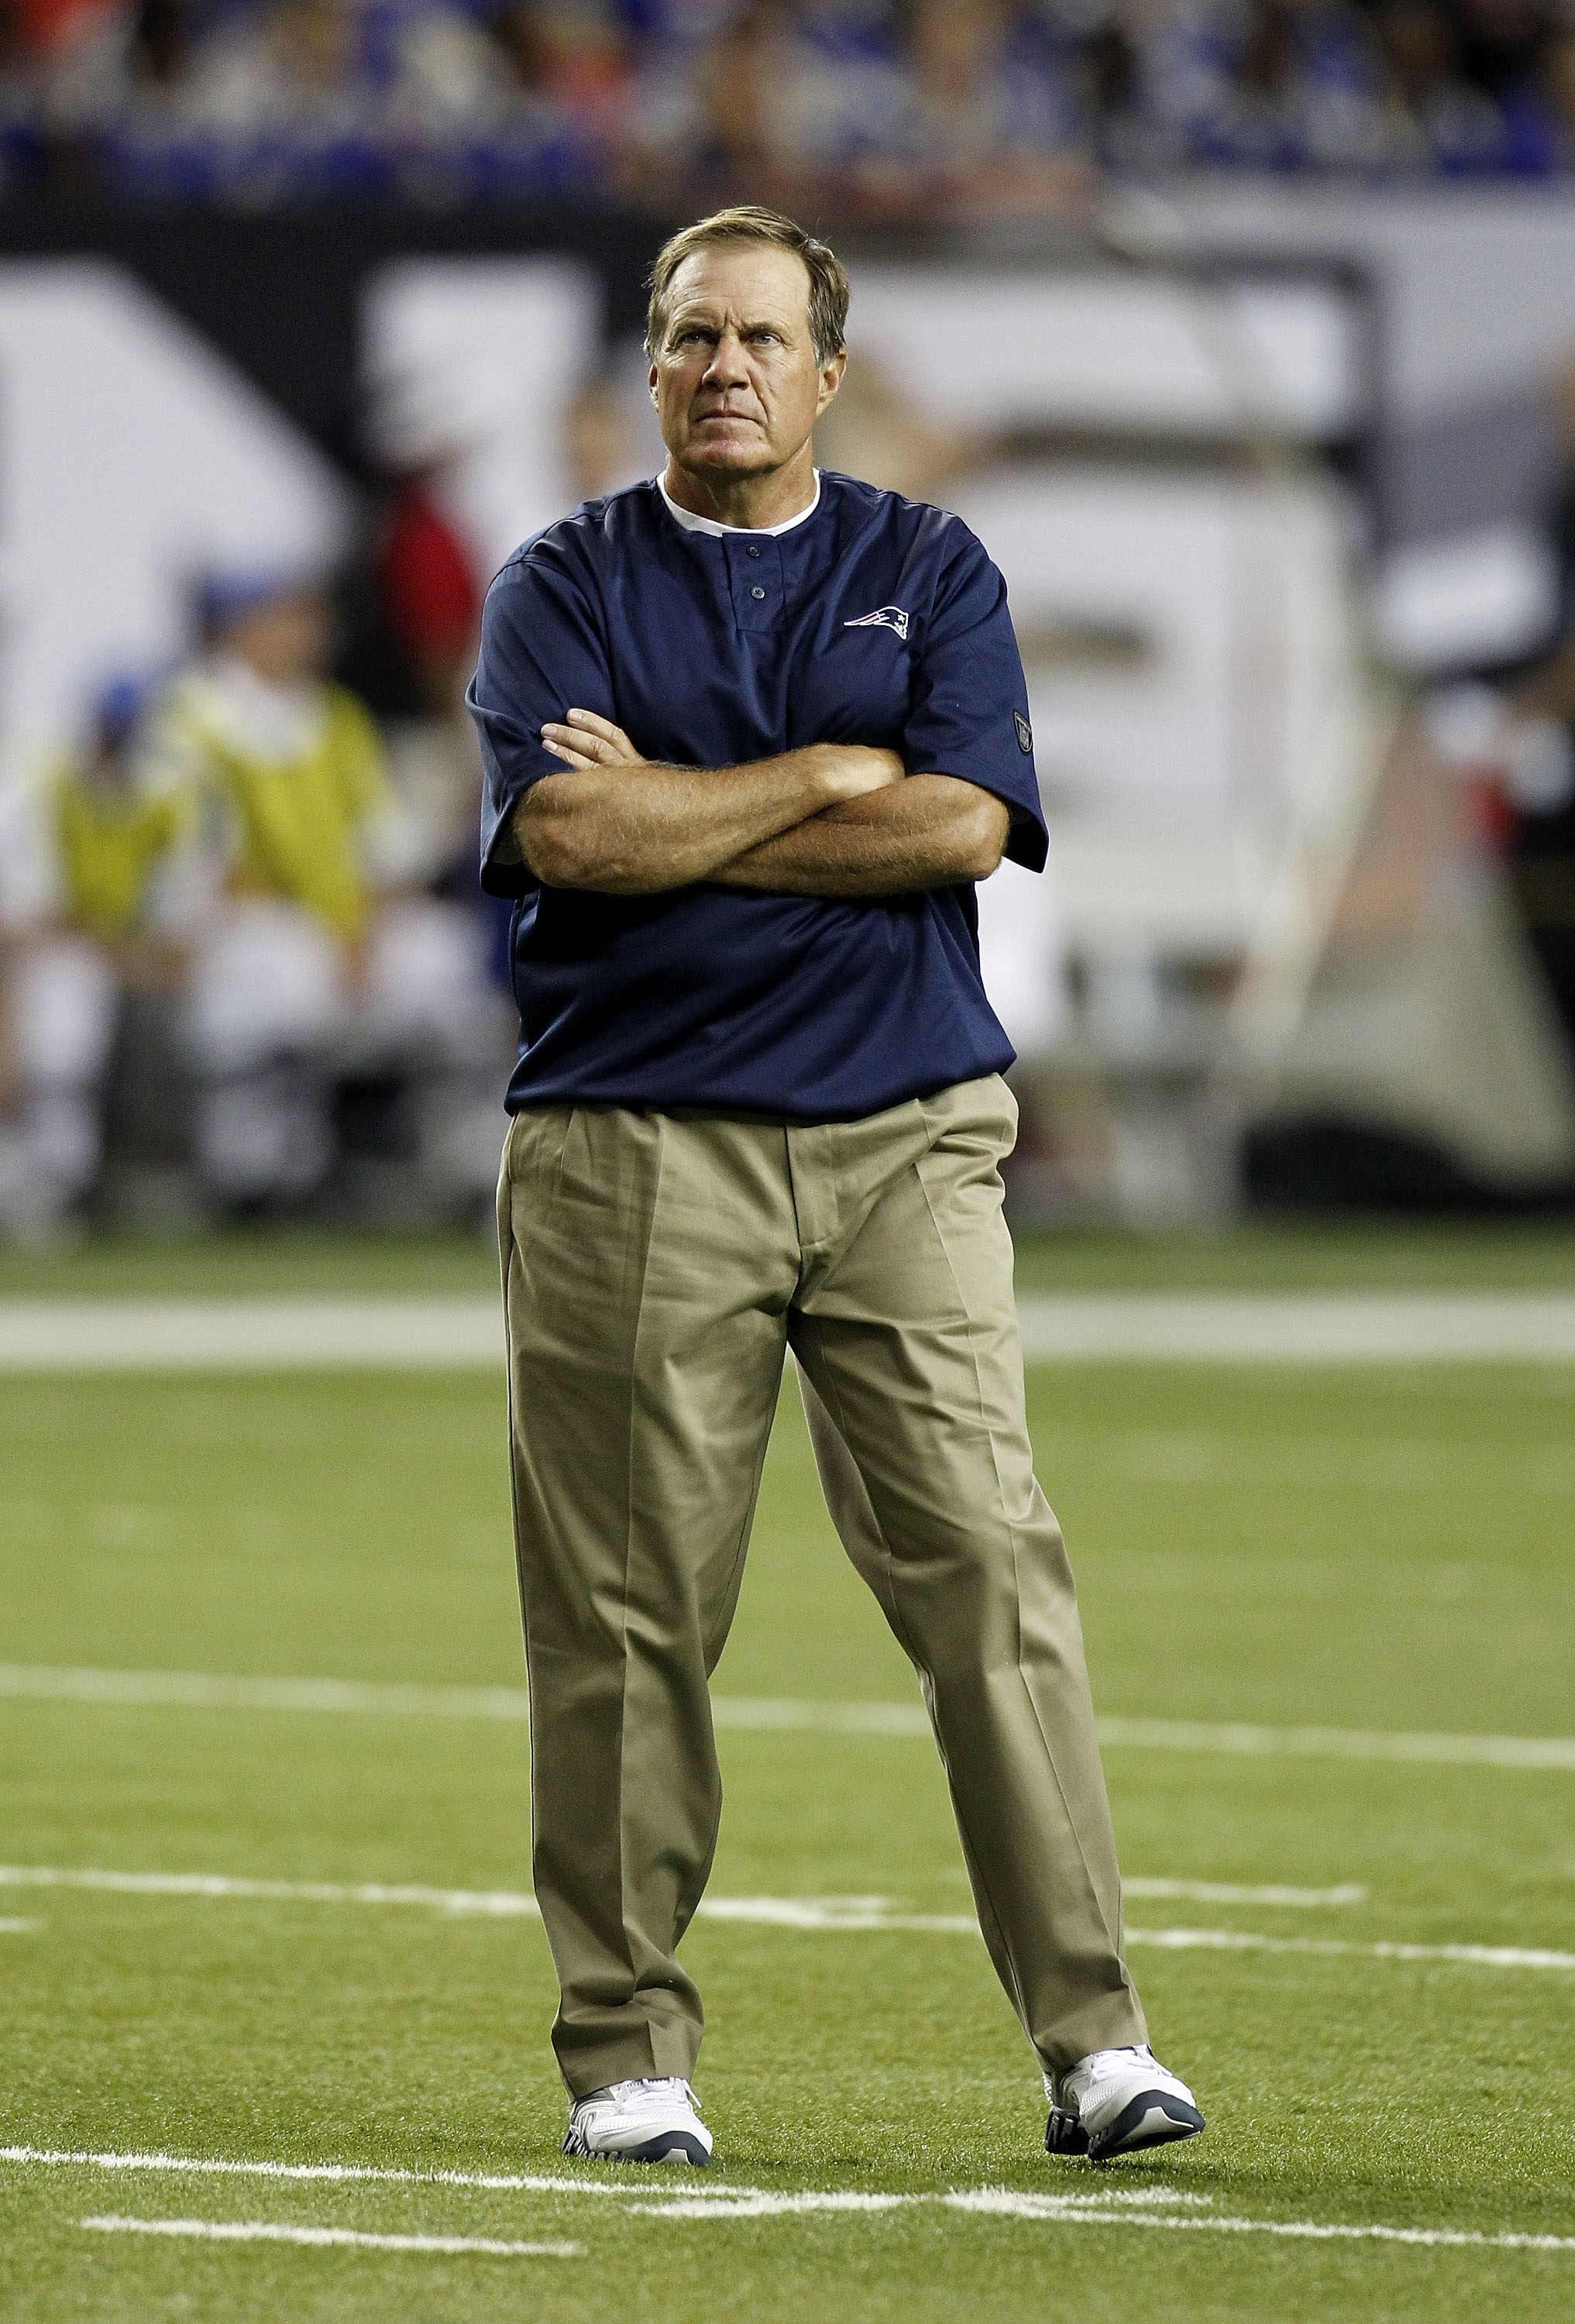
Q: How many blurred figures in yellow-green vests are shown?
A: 2